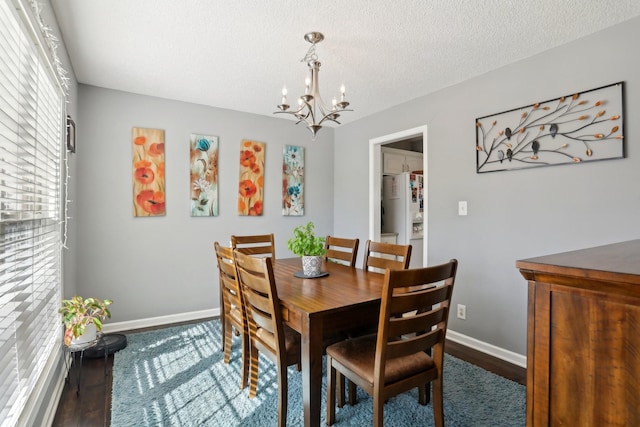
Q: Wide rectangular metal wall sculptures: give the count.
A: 1